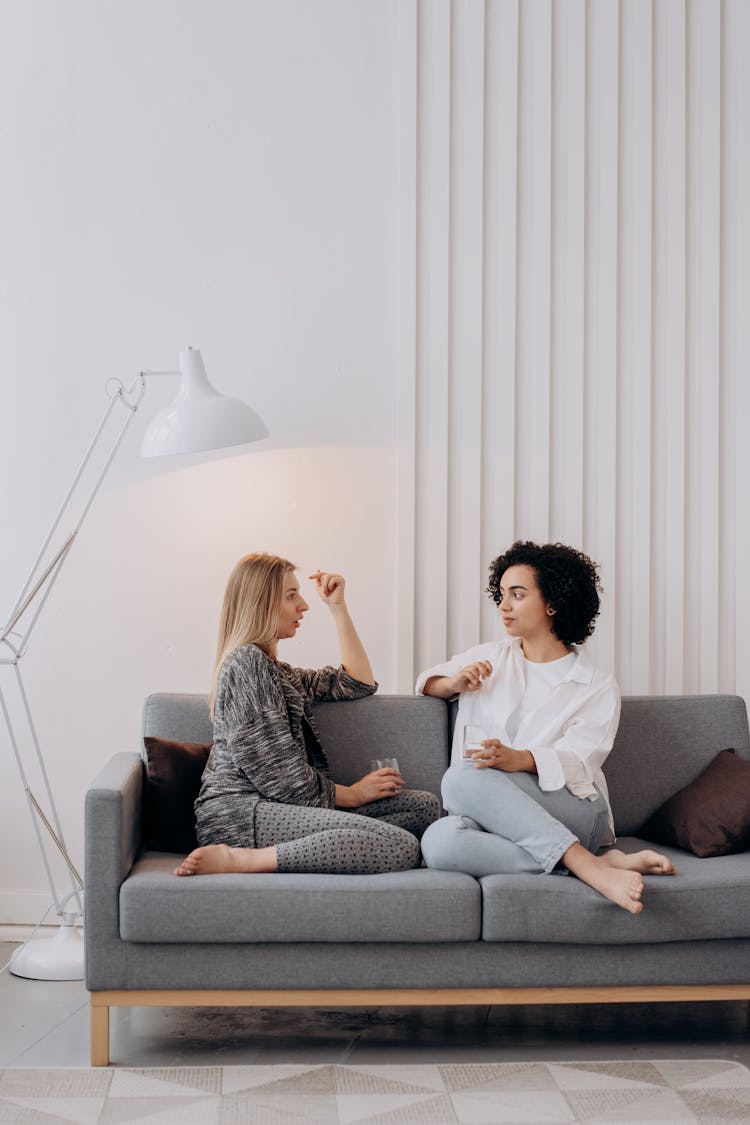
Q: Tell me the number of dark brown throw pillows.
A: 2